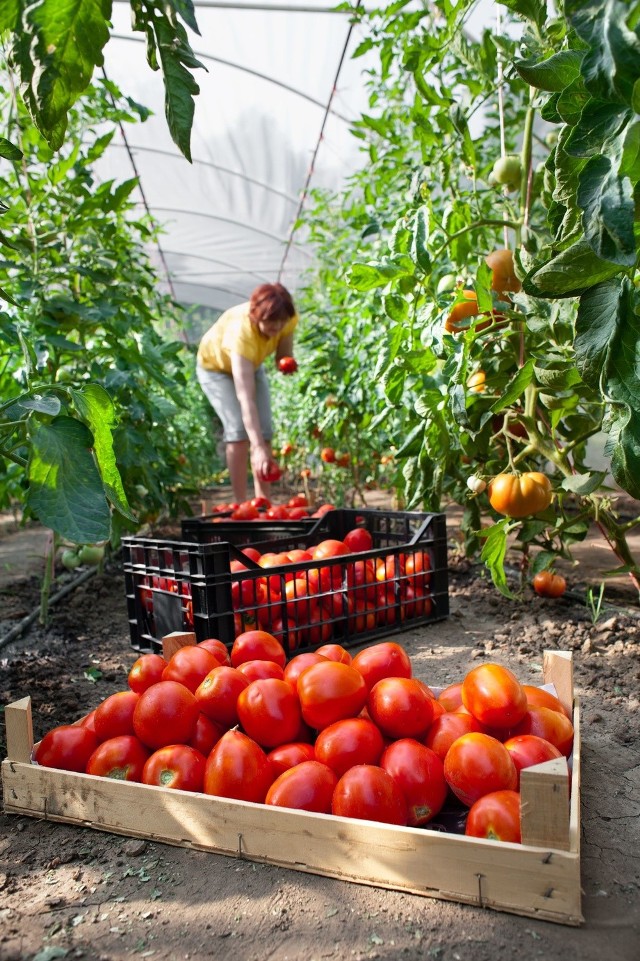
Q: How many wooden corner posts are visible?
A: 4